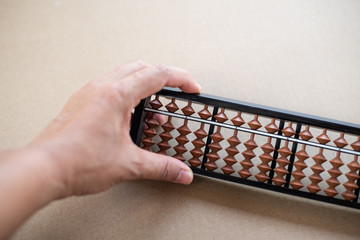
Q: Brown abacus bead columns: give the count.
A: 13